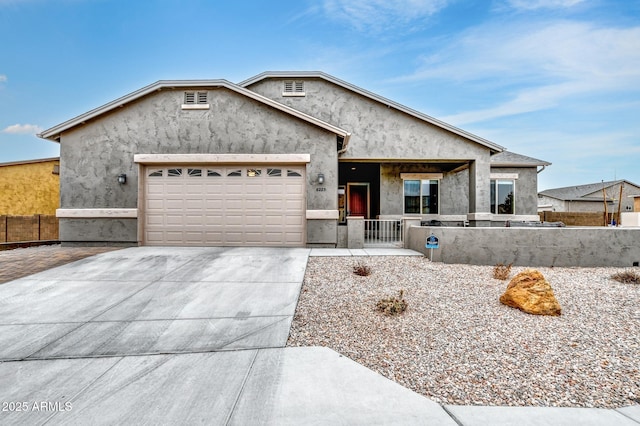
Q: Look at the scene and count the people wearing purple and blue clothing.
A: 0